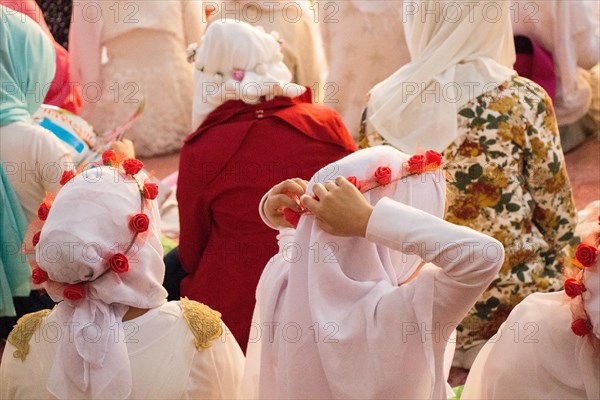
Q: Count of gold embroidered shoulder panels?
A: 2